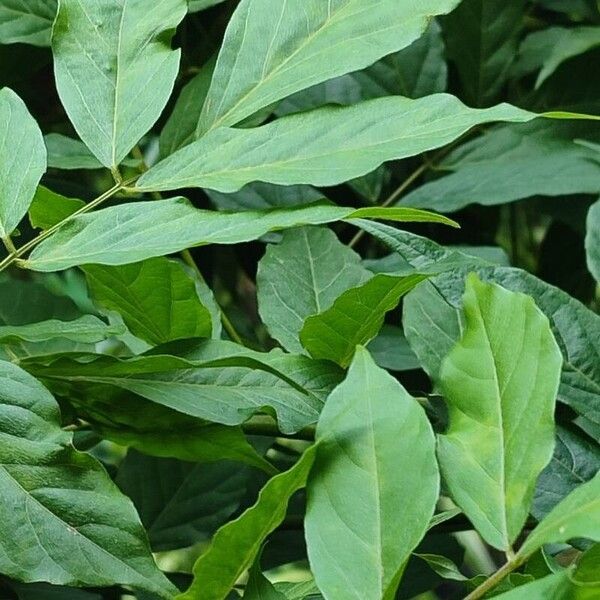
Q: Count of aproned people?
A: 0